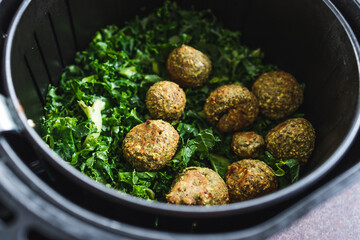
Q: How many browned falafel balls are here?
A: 9